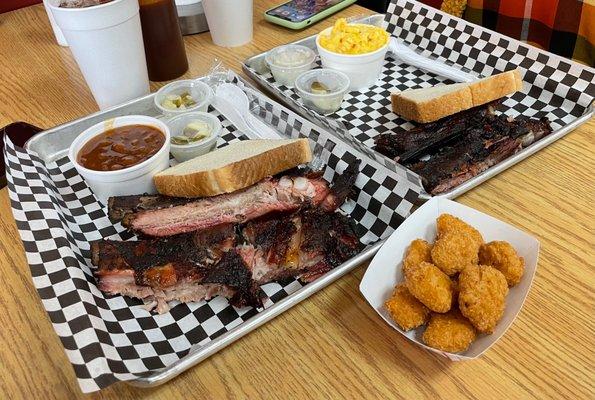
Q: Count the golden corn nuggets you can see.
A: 8